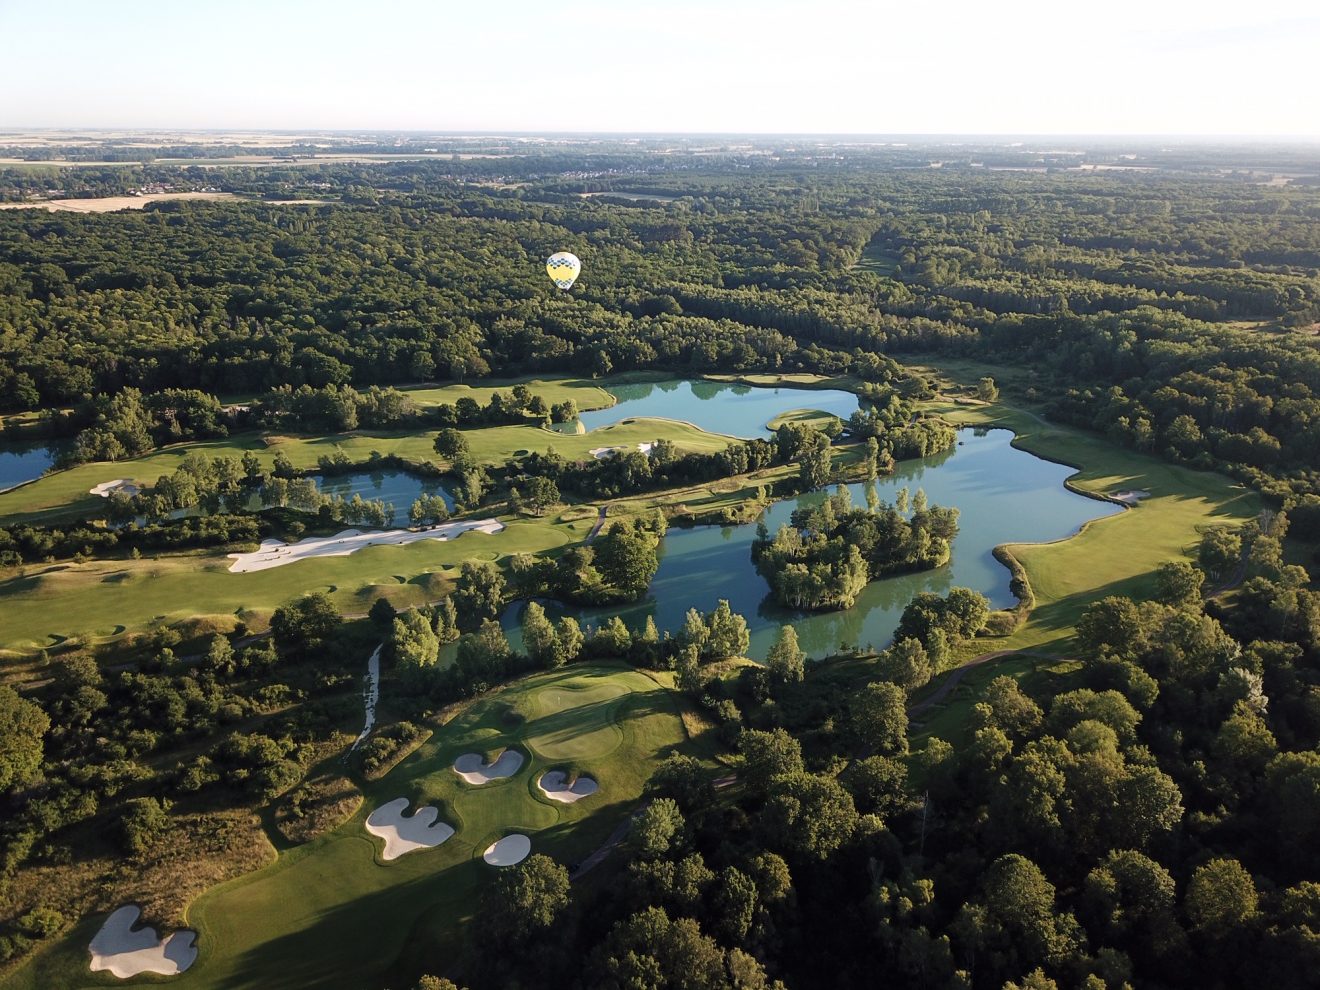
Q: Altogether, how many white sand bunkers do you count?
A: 10